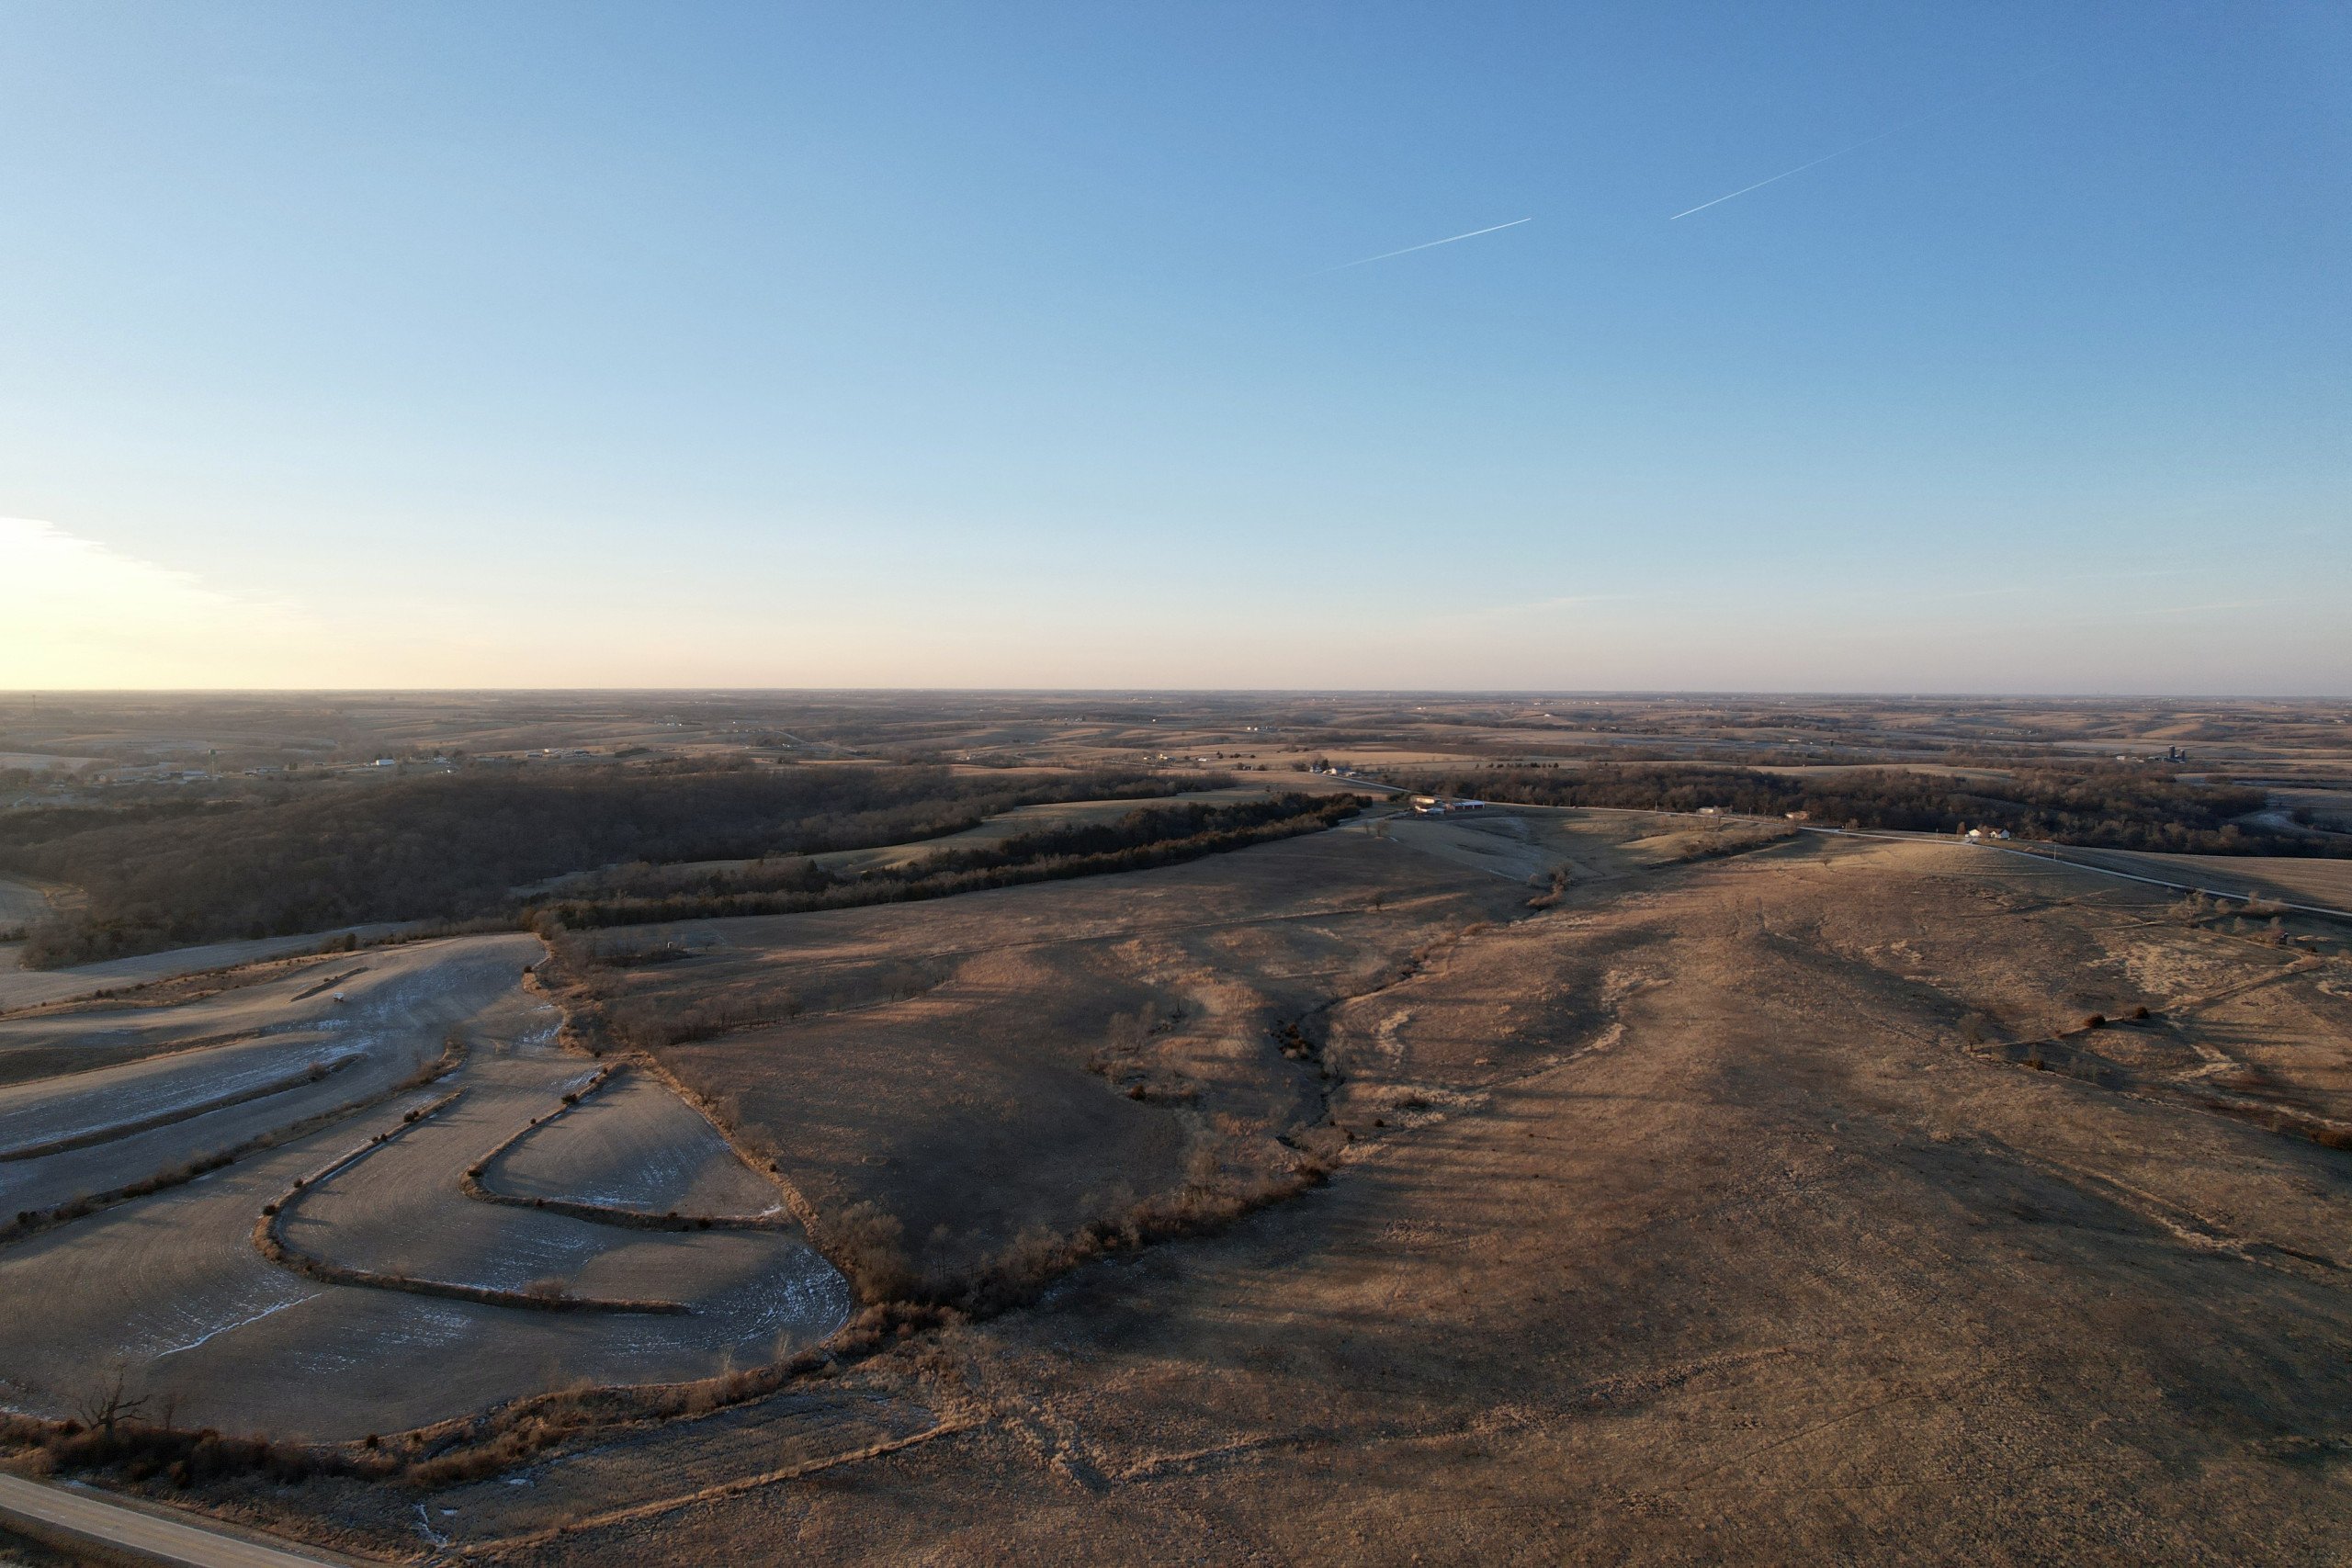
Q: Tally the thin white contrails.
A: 2